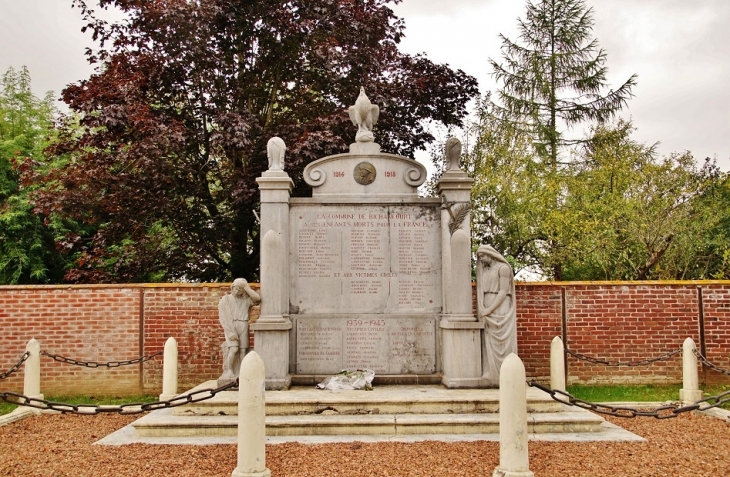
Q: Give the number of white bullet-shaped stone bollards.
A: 6